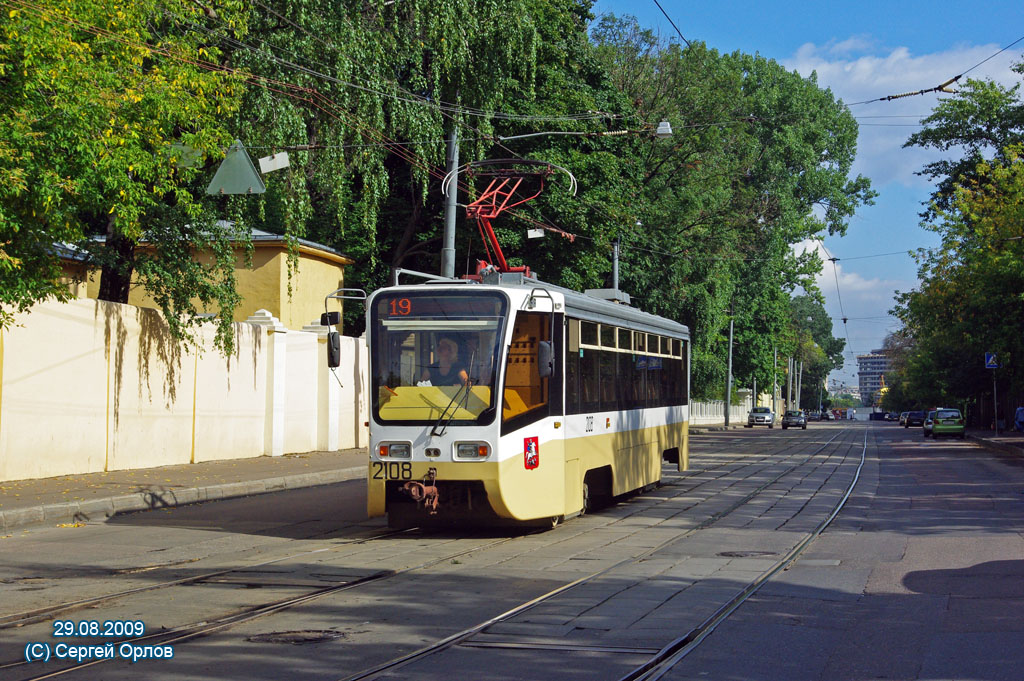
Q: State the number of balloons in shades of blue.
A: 0